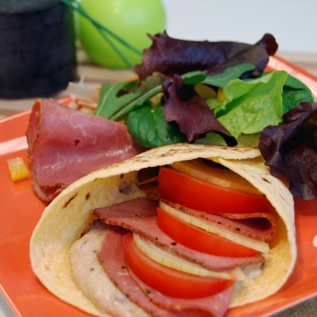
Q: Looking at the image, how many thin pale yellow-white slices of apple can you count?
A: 3